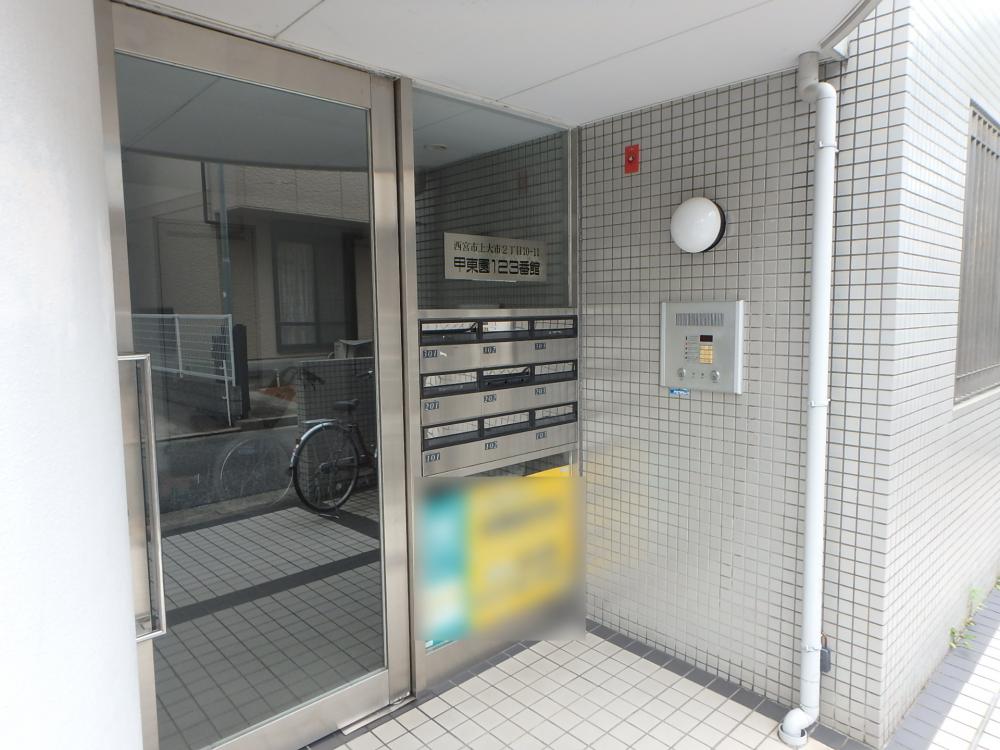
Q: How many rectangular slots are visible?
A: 9